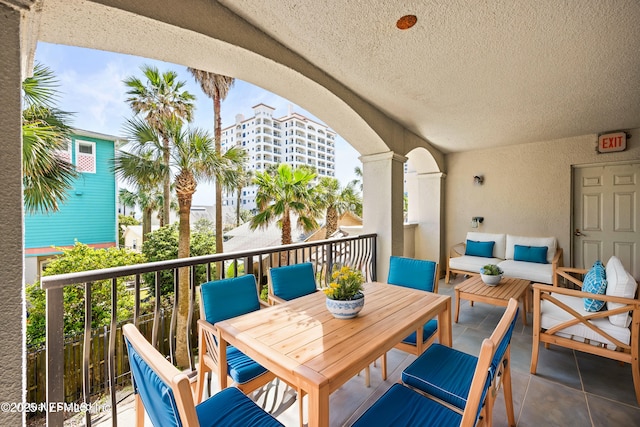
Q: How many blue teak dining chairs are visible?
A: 6